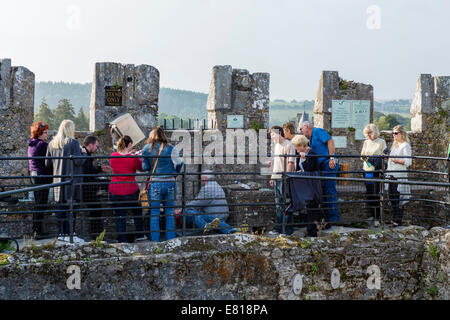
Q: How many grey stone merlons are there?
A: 5